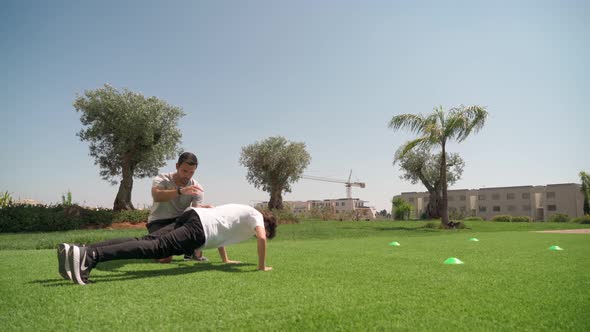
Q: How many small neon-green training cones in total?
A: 4